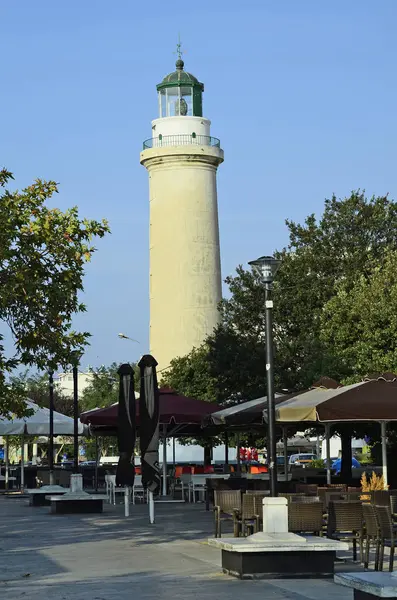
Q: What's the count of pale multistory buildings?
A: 1